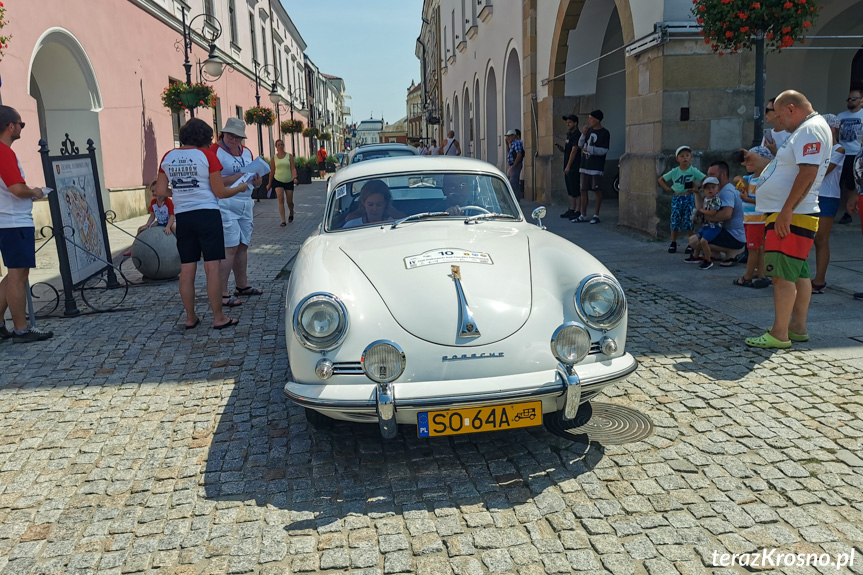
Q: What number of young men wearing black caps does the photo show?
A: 2